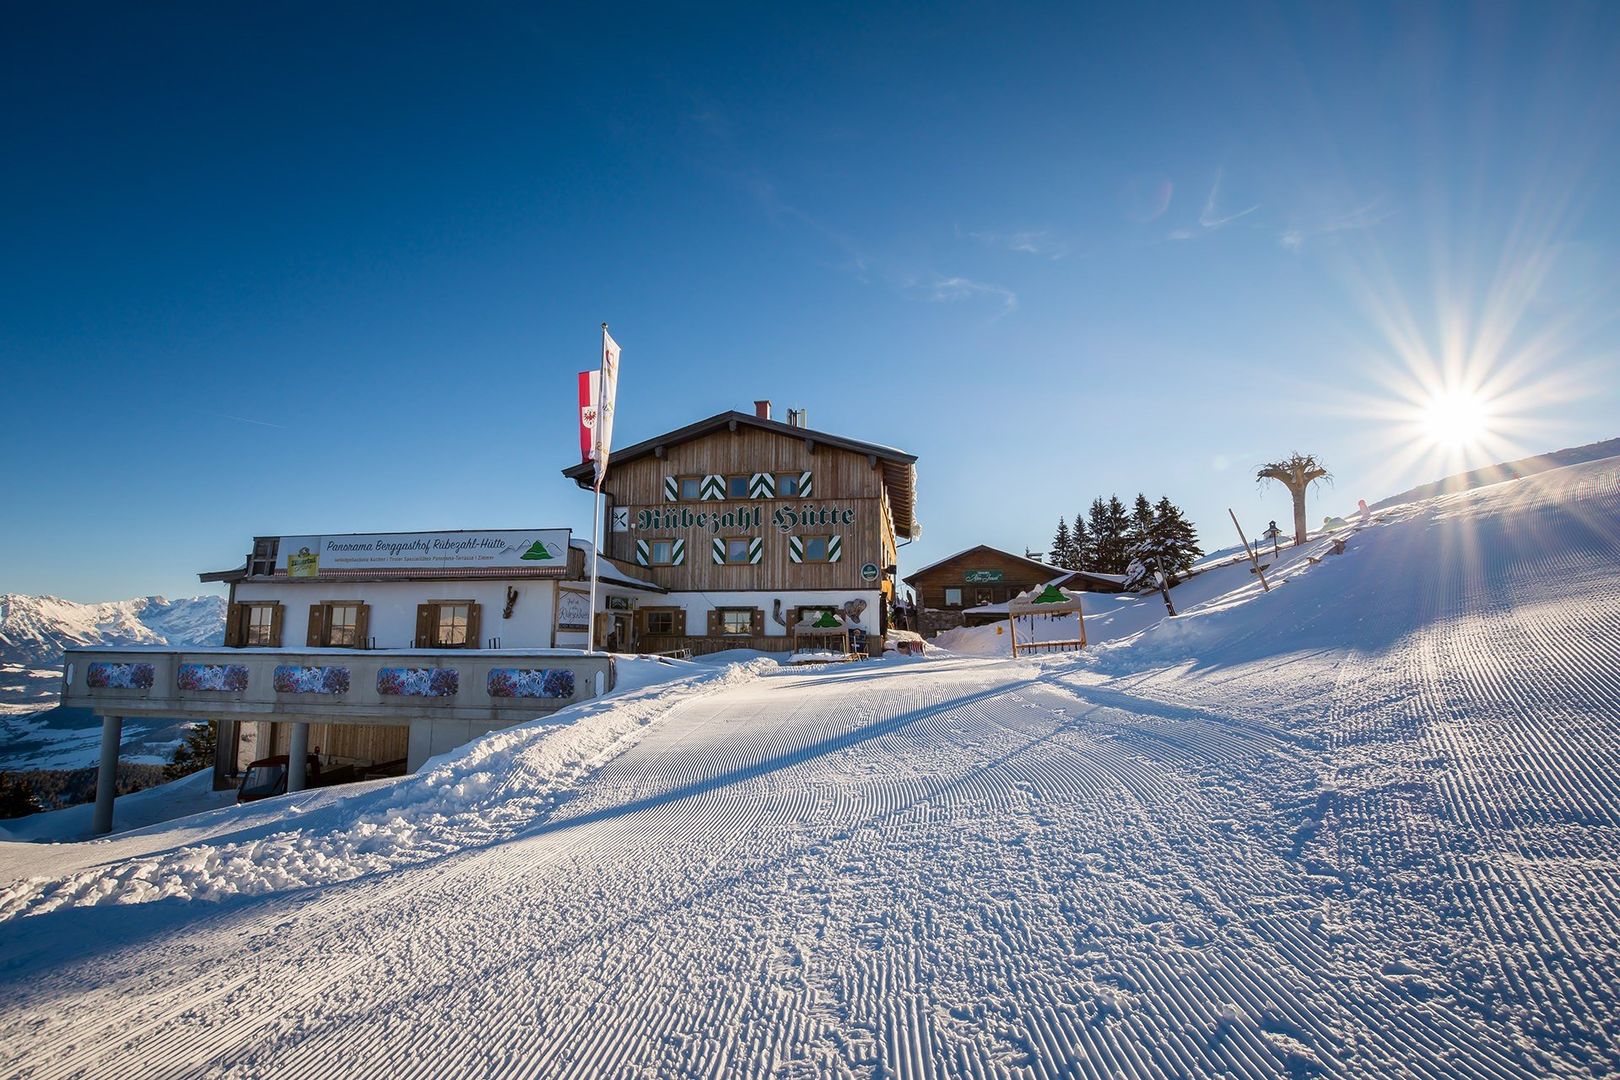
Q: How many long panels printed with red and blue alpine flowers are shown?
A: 5